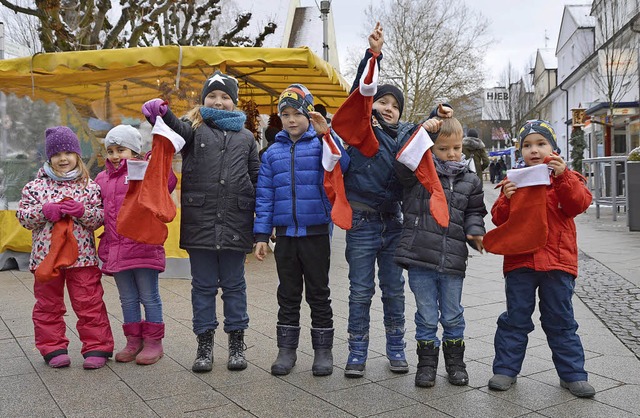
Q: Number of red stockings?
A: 7